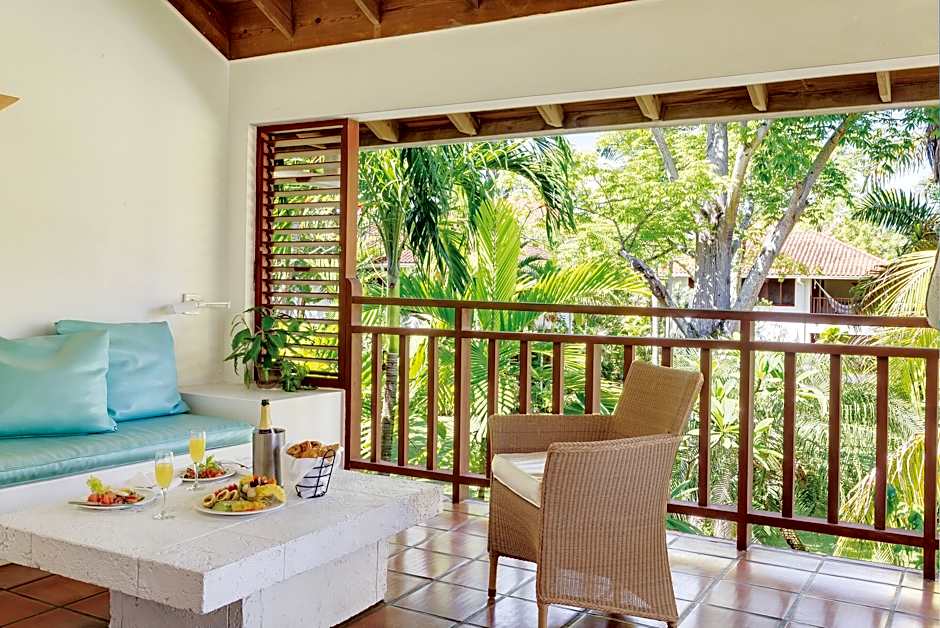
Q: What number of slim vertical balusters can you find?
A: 13